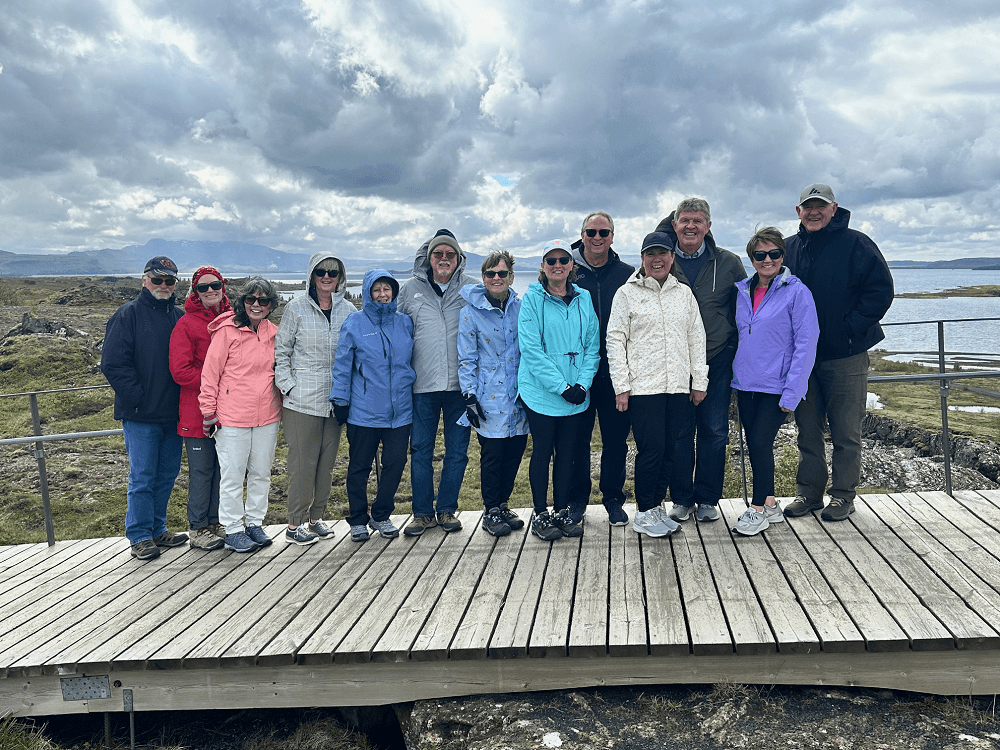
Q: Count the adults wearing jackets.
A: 13